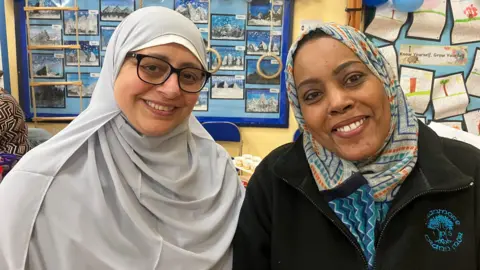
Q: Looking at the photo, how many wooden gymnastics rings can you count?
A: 2